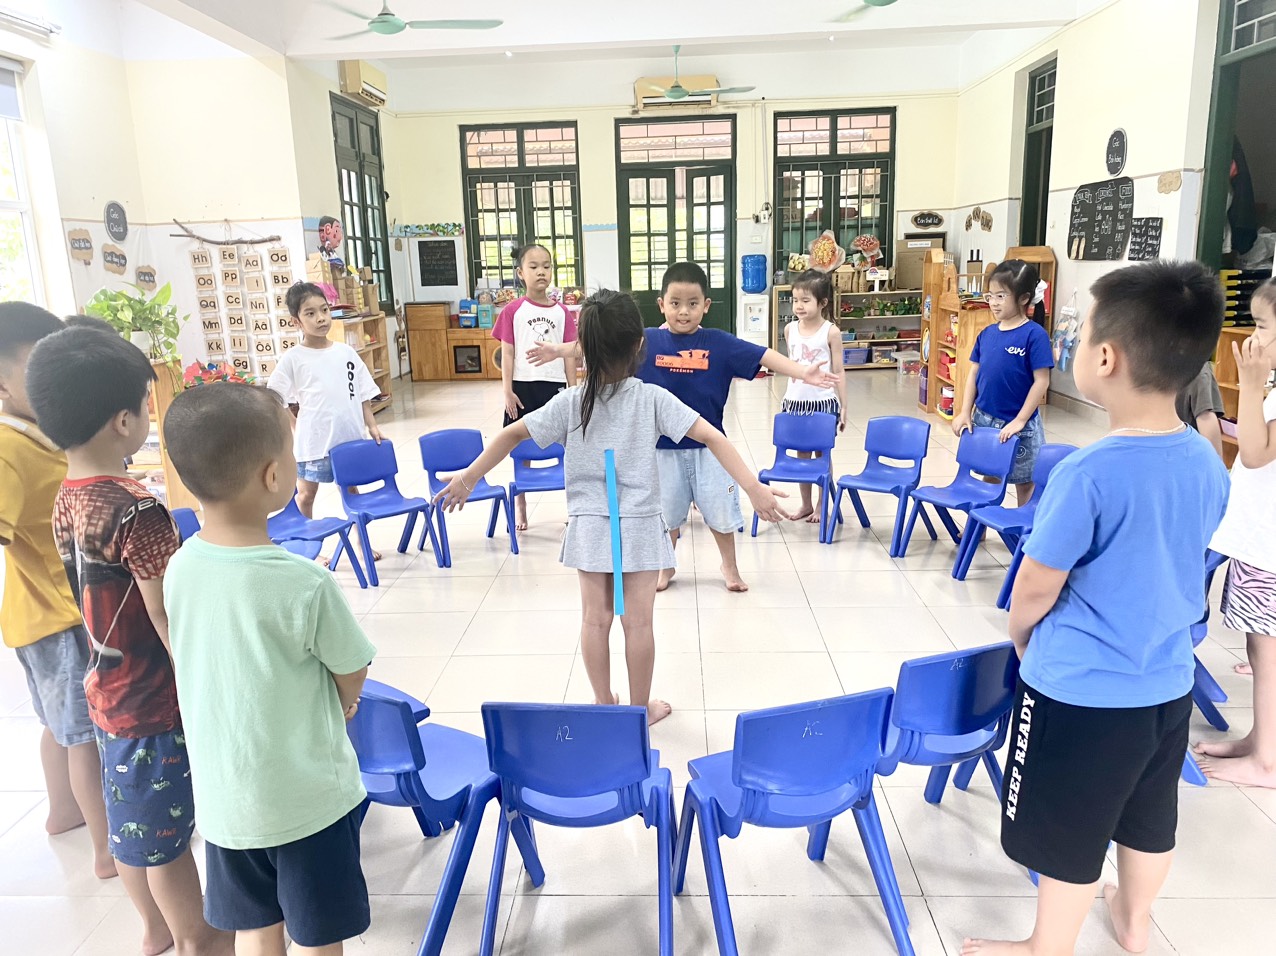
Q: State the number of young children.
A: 13